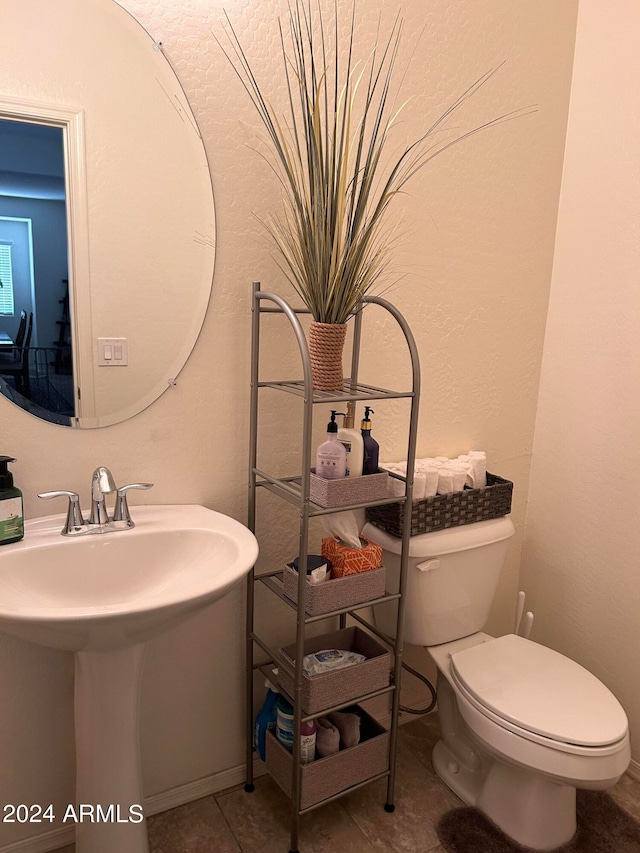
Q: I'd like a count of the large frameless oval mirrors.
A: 1